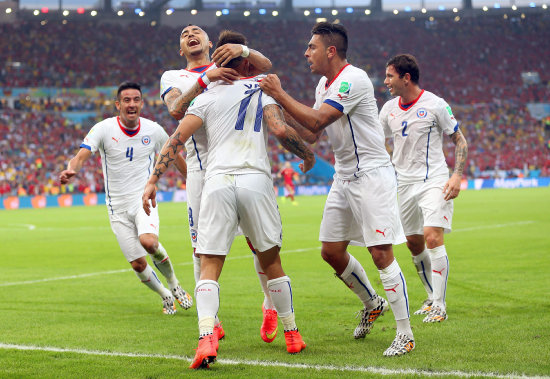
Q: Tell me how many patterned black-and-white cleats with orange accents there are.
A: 6